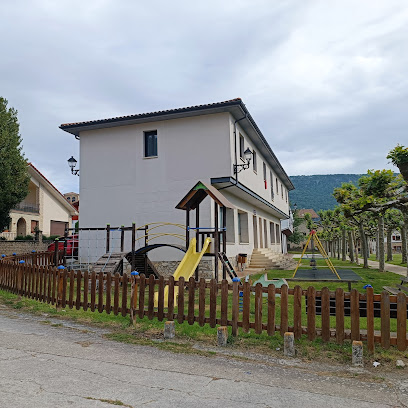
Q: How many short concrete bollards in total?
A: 4